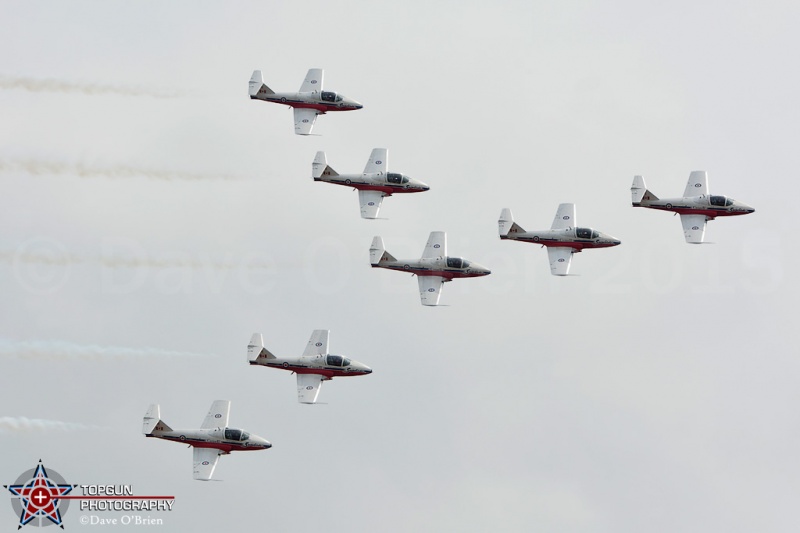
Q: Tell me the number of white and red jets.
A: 7